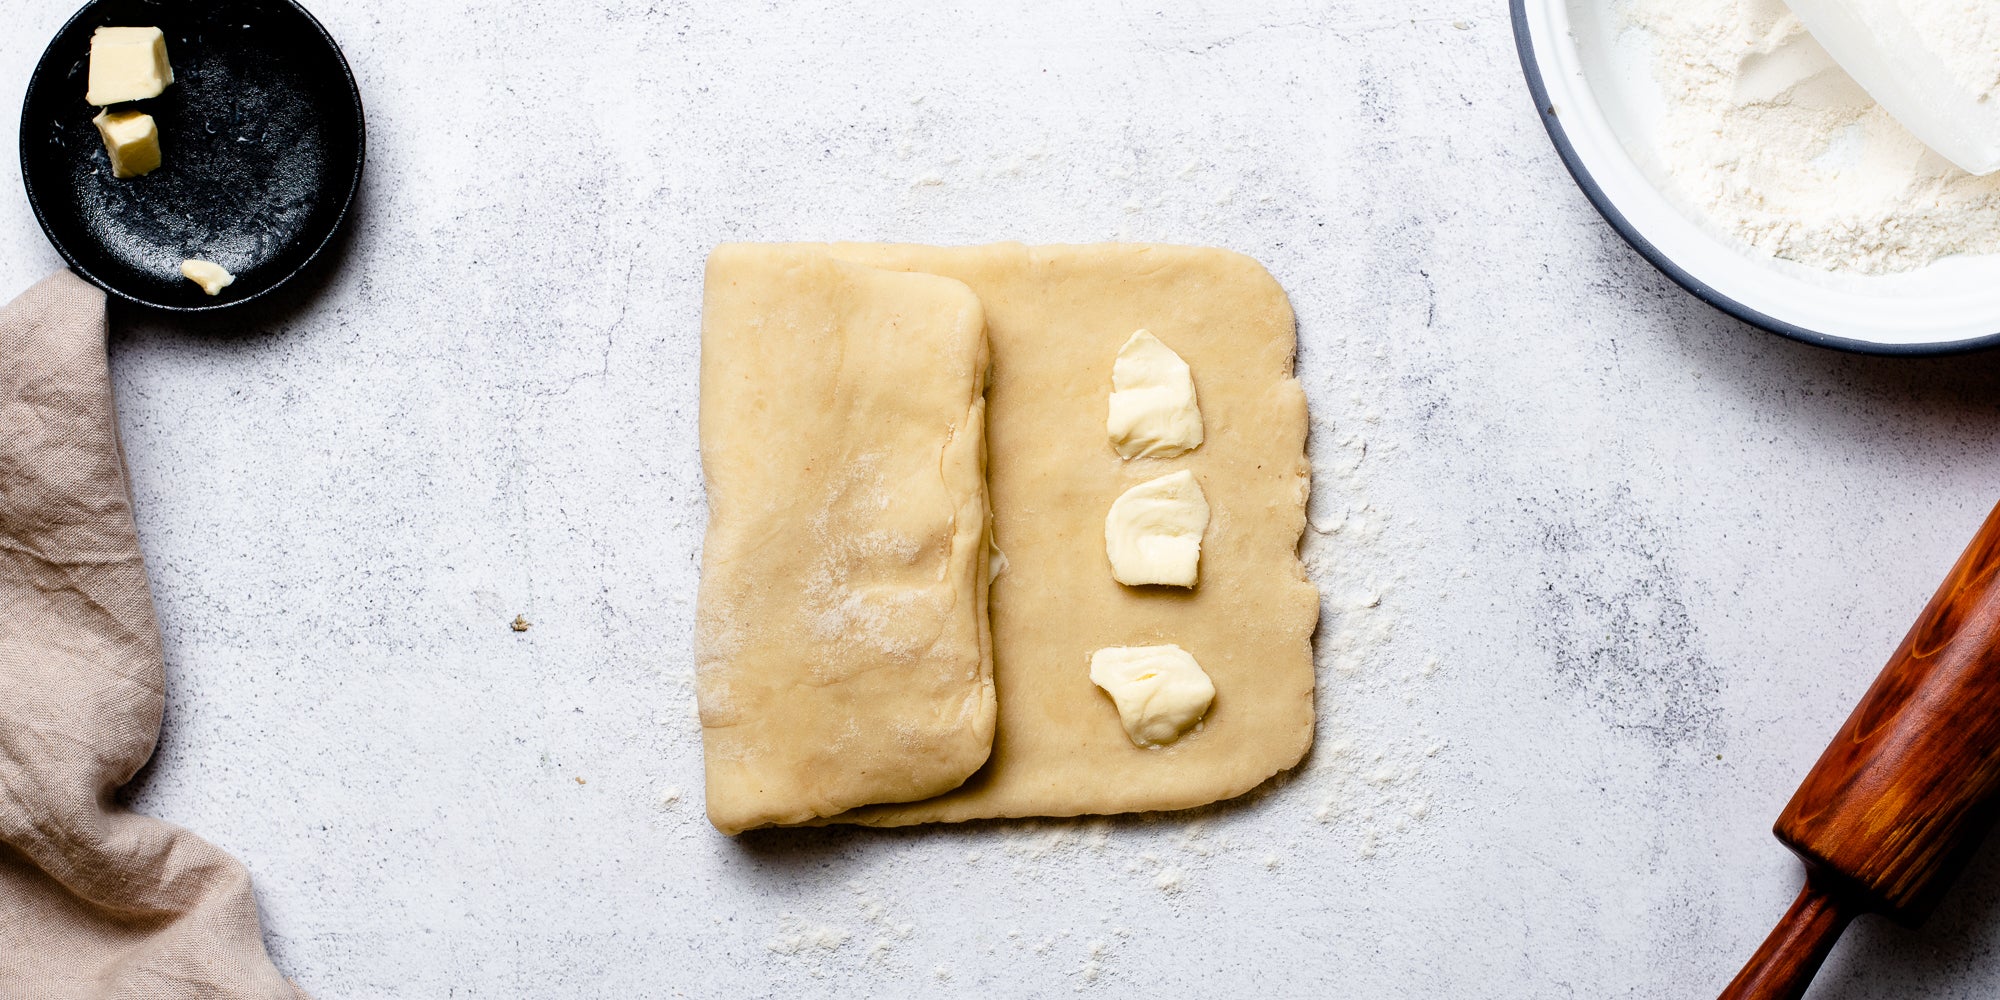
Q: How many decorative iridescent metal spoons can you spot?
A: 0